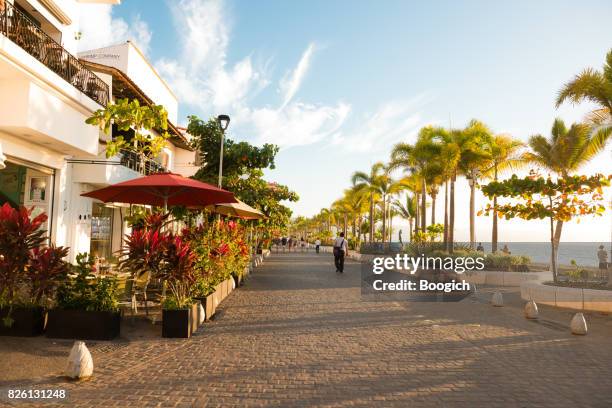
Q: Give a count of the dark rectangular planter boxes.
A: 3